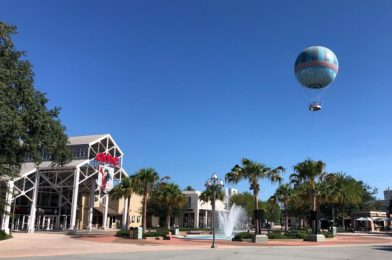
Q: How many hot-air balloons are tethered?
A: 1